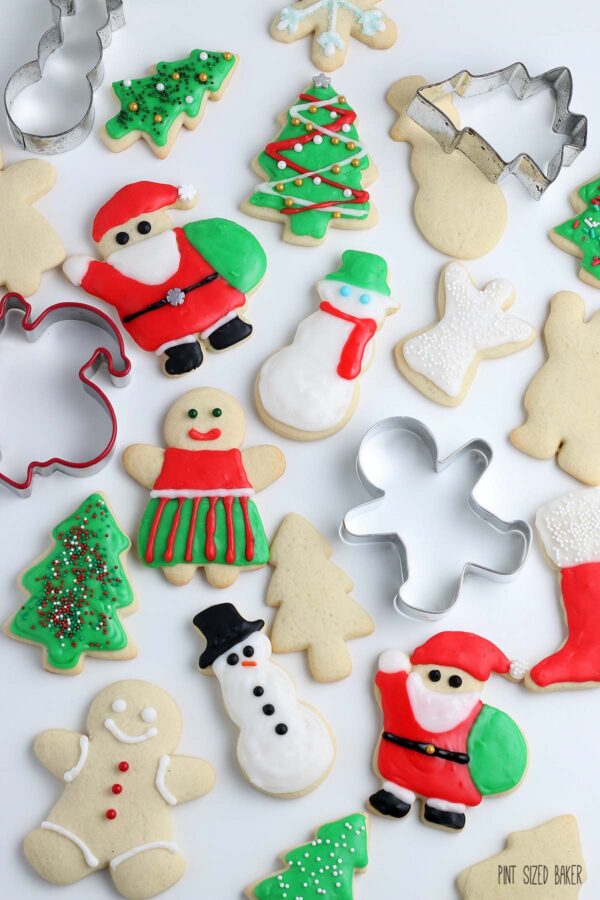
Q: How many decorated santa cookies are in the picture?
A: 2